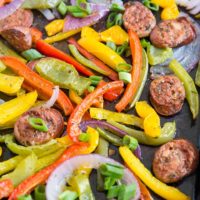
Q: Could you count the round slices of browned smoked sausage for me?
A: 7